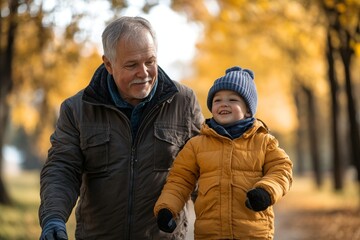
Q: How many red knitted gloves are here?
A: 0